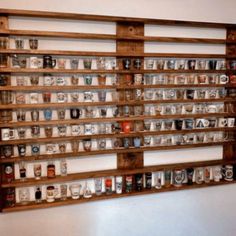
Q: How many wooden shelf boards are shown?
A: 11